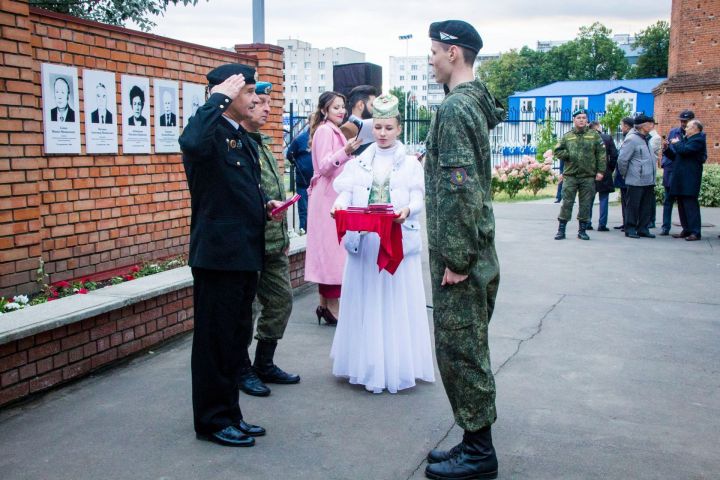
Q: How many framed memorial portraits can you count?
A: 5